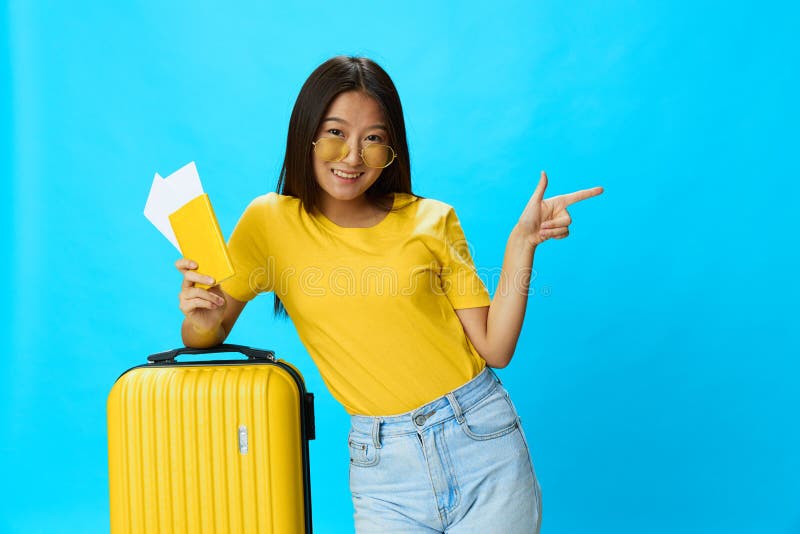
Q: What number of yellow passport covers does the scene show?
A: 1